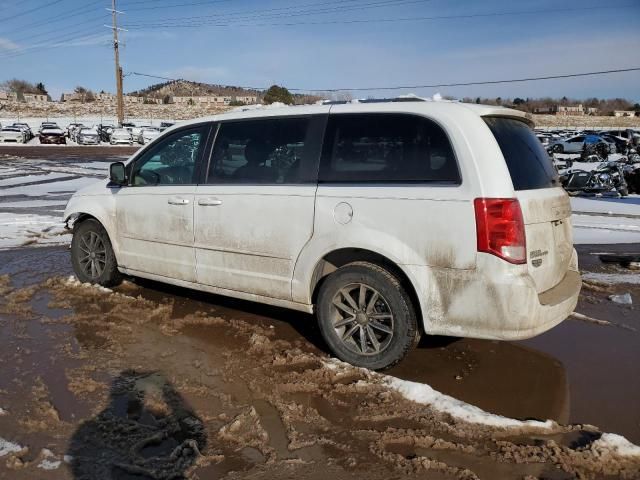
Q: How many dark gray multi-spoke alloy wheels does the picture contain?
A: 2